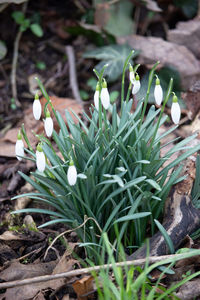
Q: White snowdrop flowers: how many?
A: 11